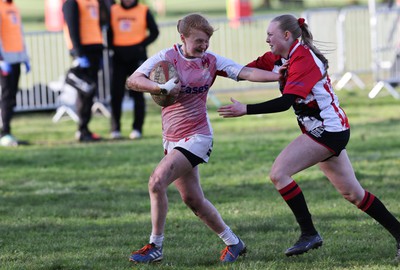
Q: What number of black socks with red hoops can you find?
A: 2